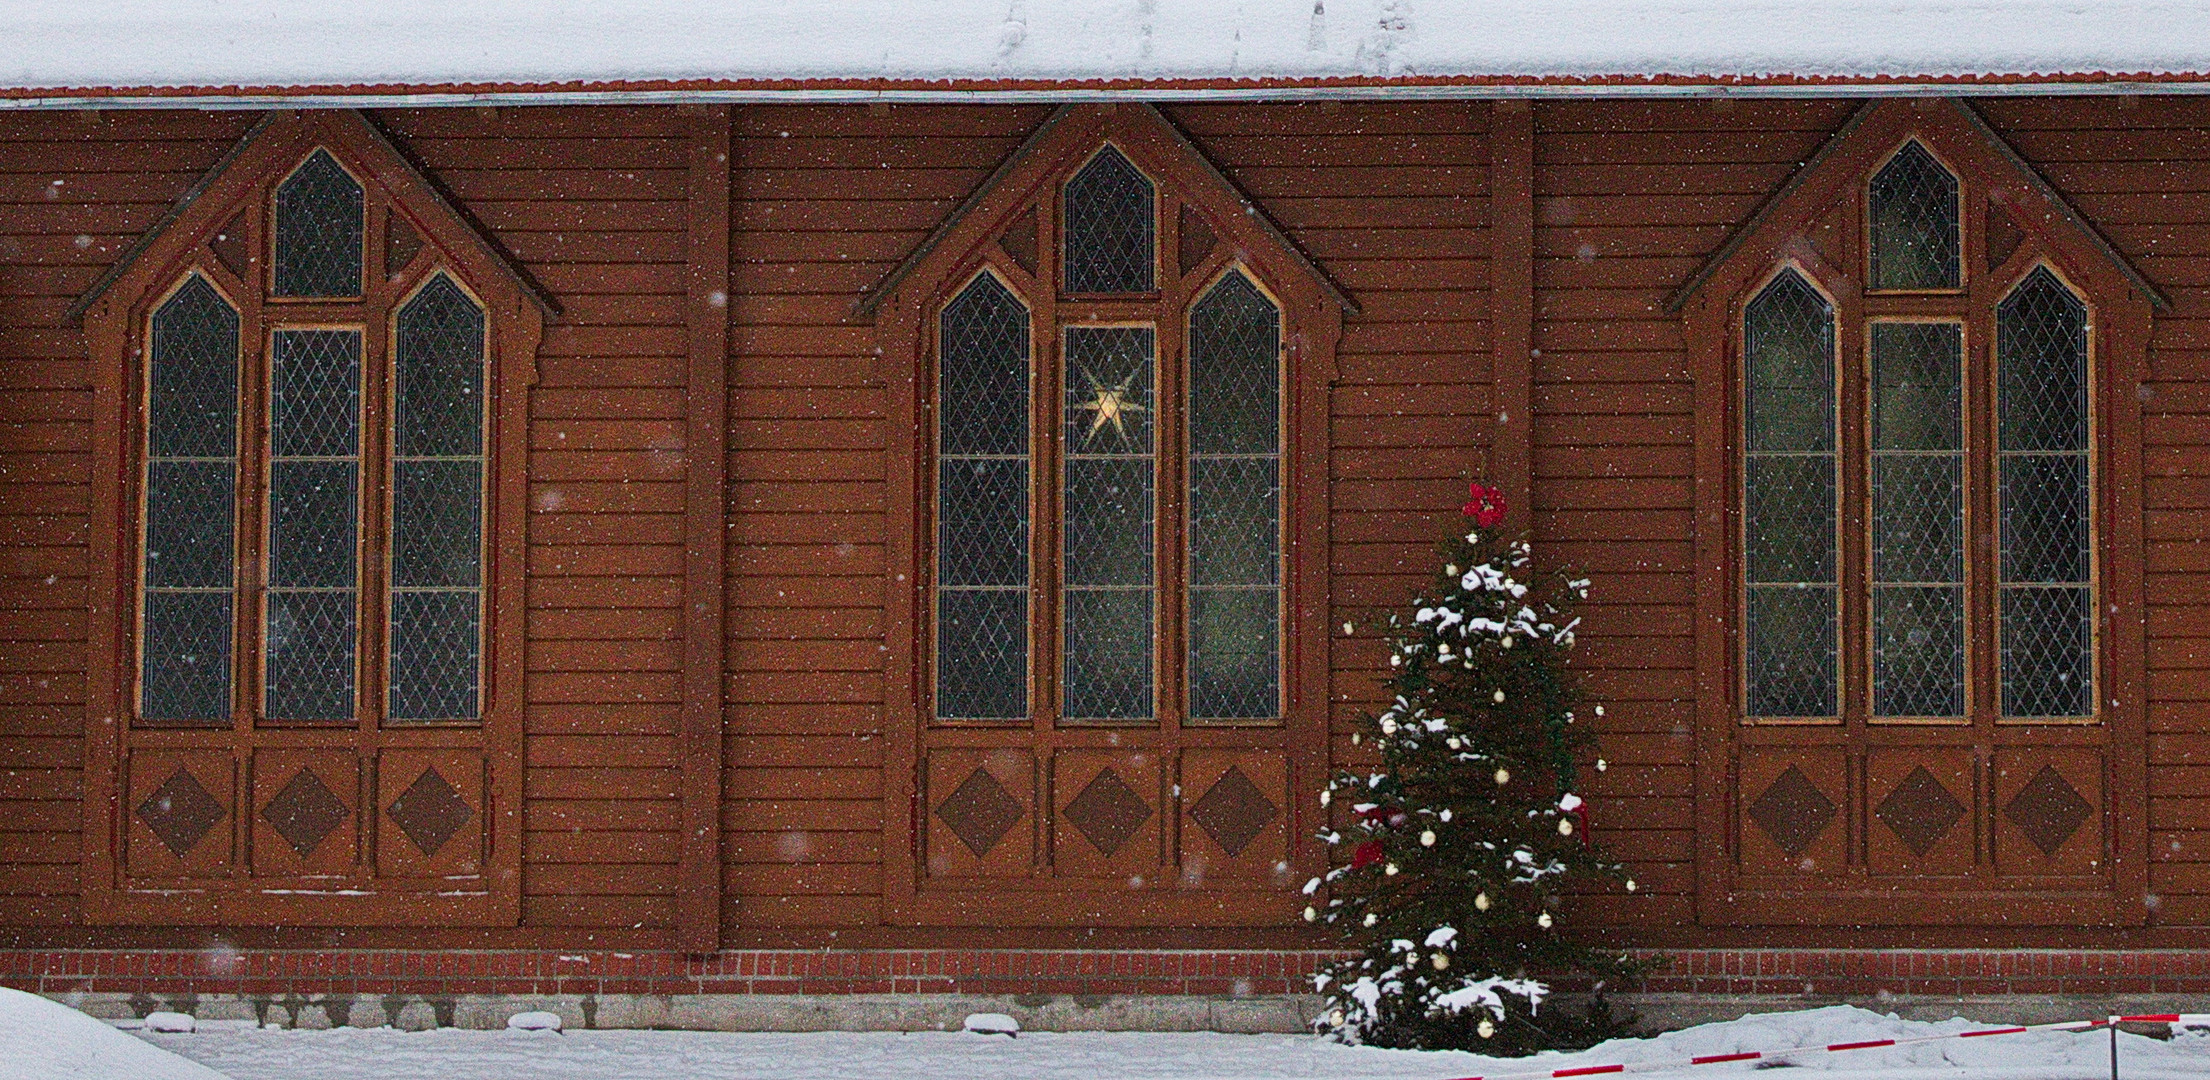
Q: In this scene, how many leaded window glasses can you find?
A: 12